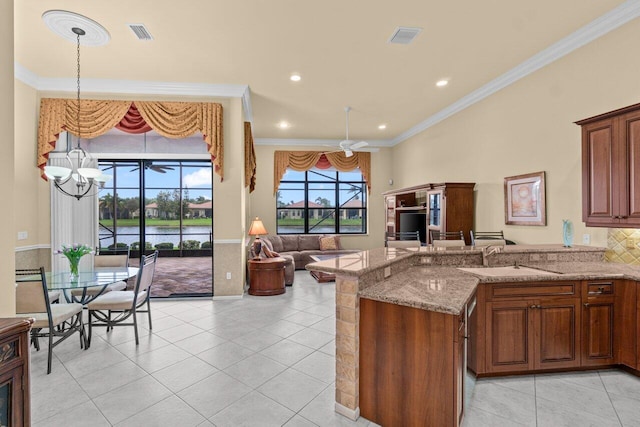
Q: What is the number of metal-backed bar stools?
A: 3